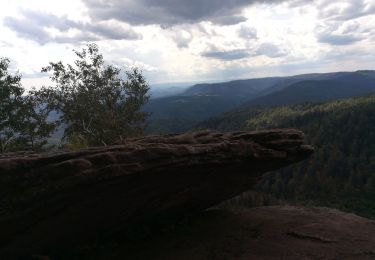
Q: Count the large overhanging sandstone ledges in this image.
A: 1